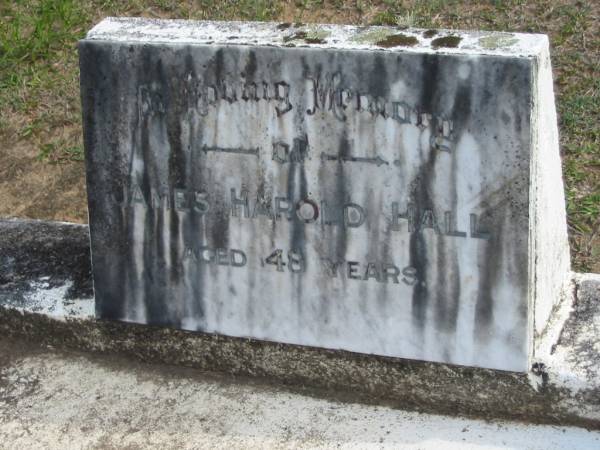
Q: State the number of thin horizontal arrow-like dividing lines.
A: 2